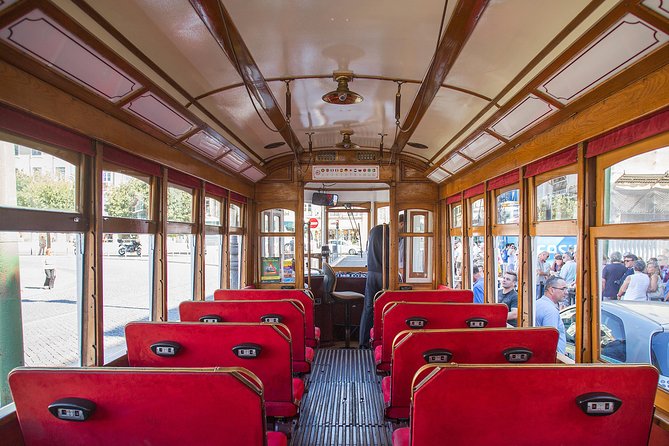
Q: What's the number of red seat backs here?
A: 8